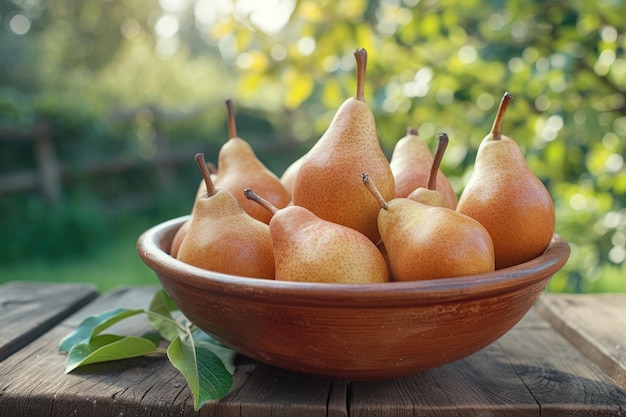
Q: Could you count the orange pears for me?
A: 10